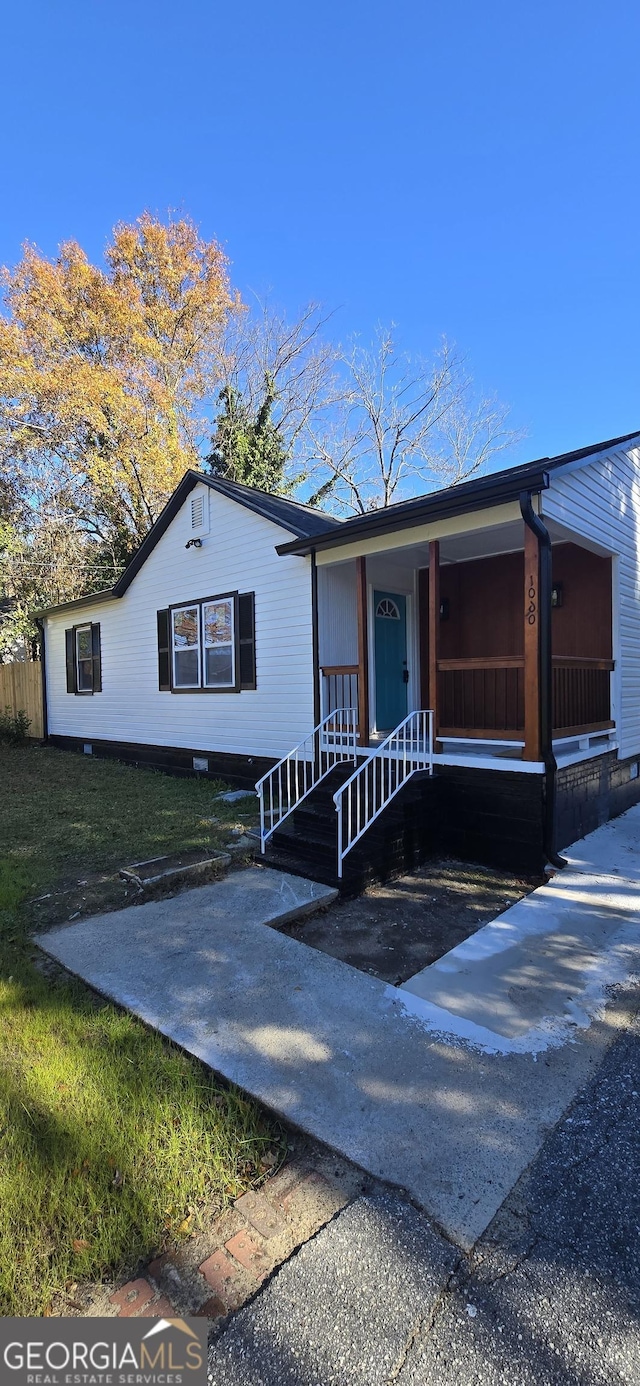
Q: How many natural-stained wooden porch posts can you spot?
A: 3